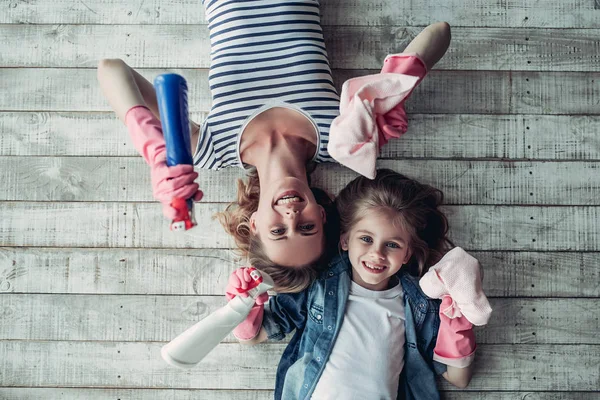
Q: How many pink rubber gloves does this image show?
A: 4